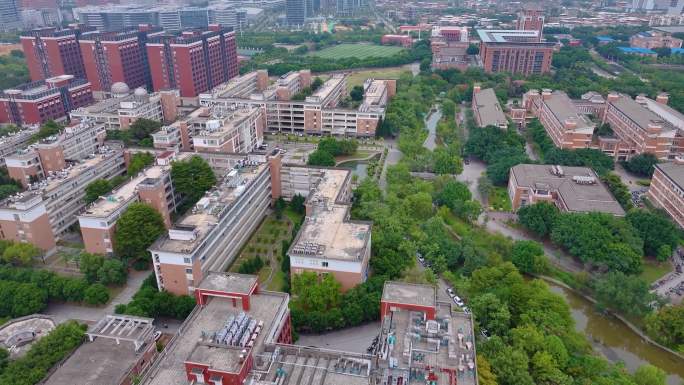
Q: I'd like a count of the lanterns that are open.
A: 0